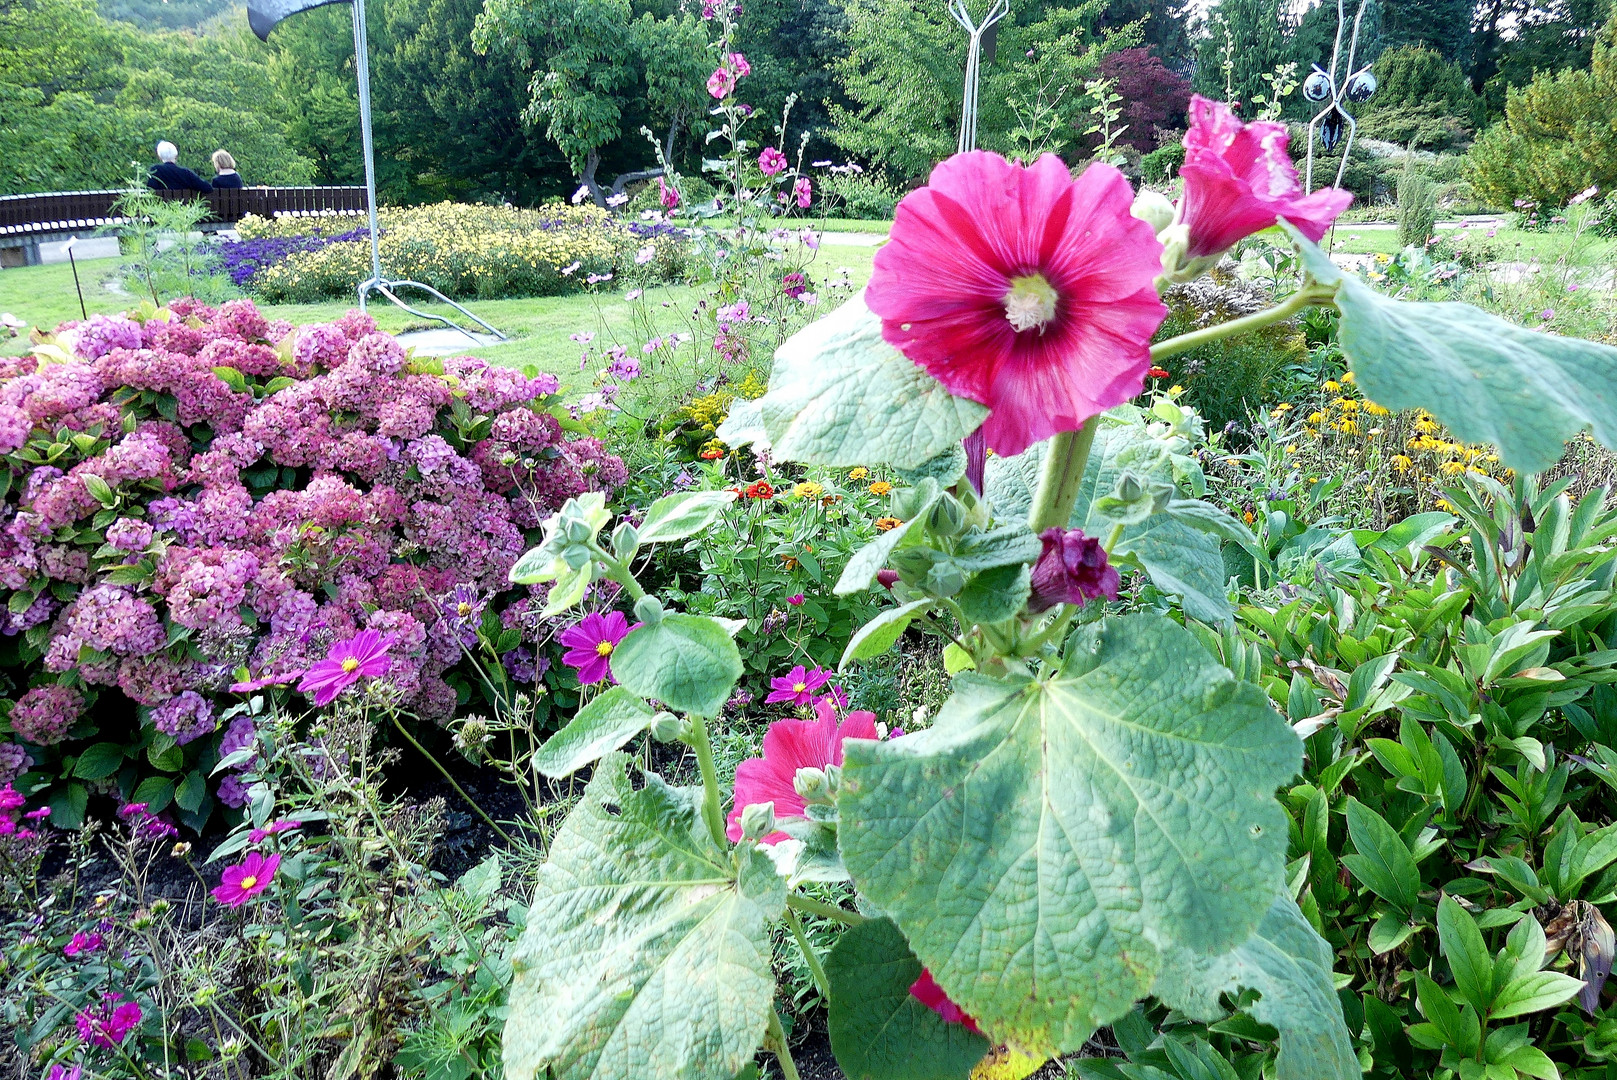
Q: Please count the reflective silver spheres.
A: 2